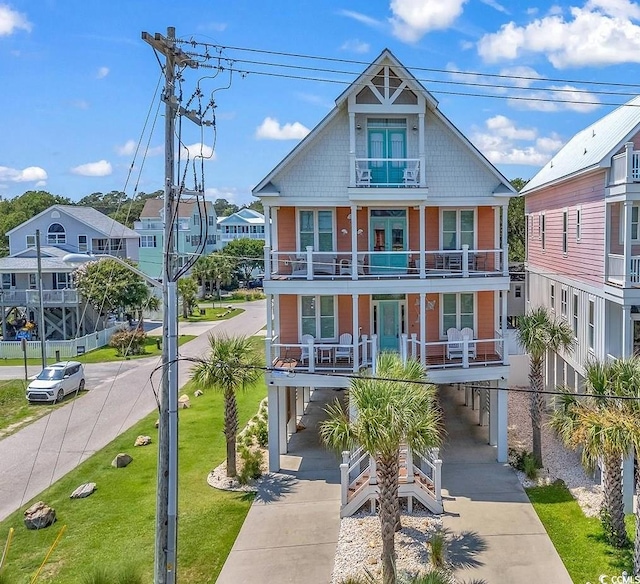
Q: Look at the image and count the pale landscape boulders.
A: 7